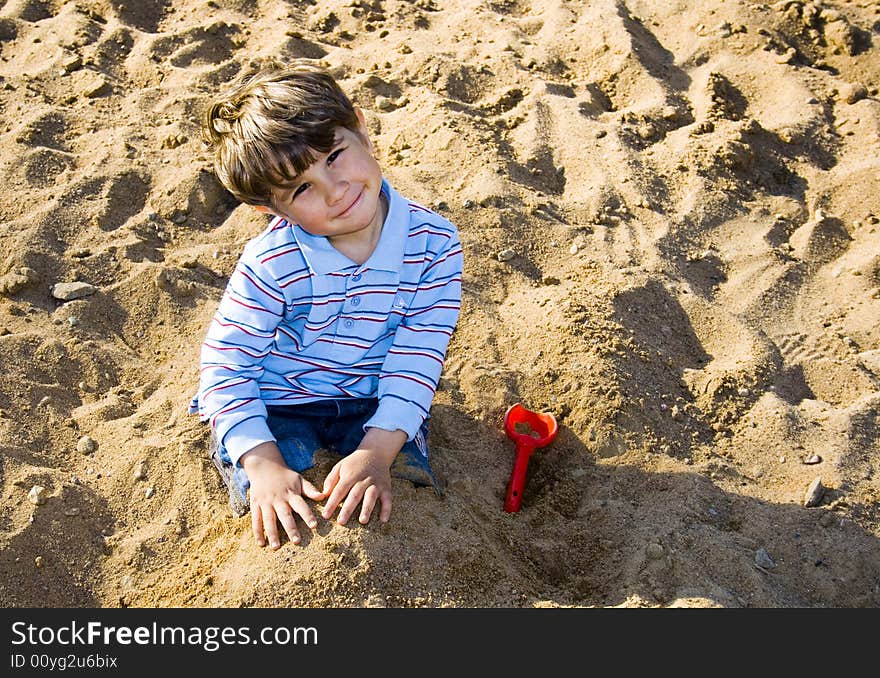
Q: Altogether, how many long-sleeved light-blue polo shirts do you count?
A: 1